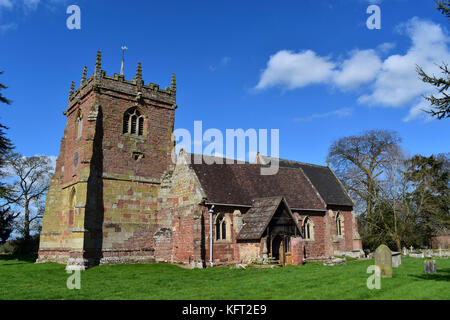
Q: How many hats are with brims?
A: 0